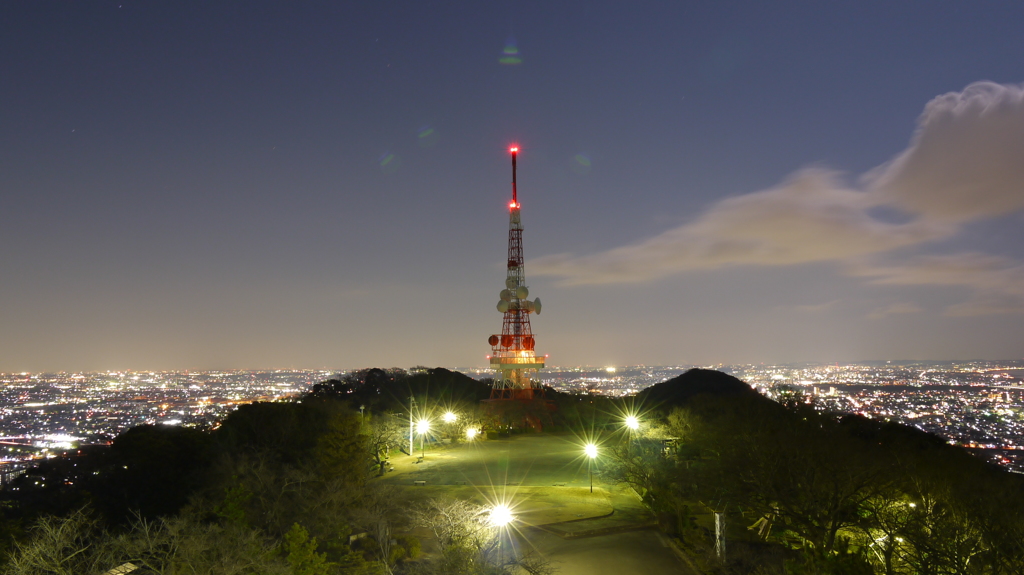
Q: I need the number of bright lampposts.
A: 6